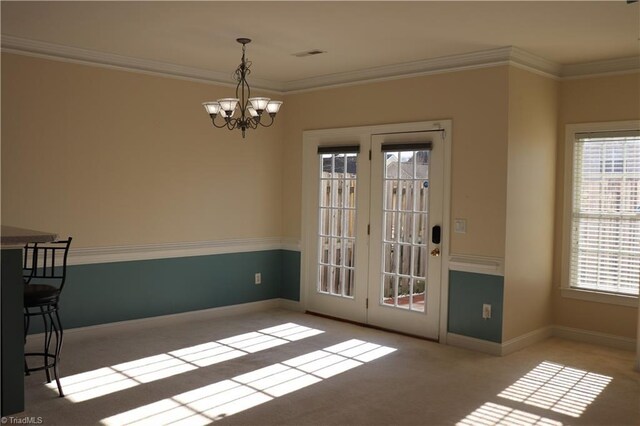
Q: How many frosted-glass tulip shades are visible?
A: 6